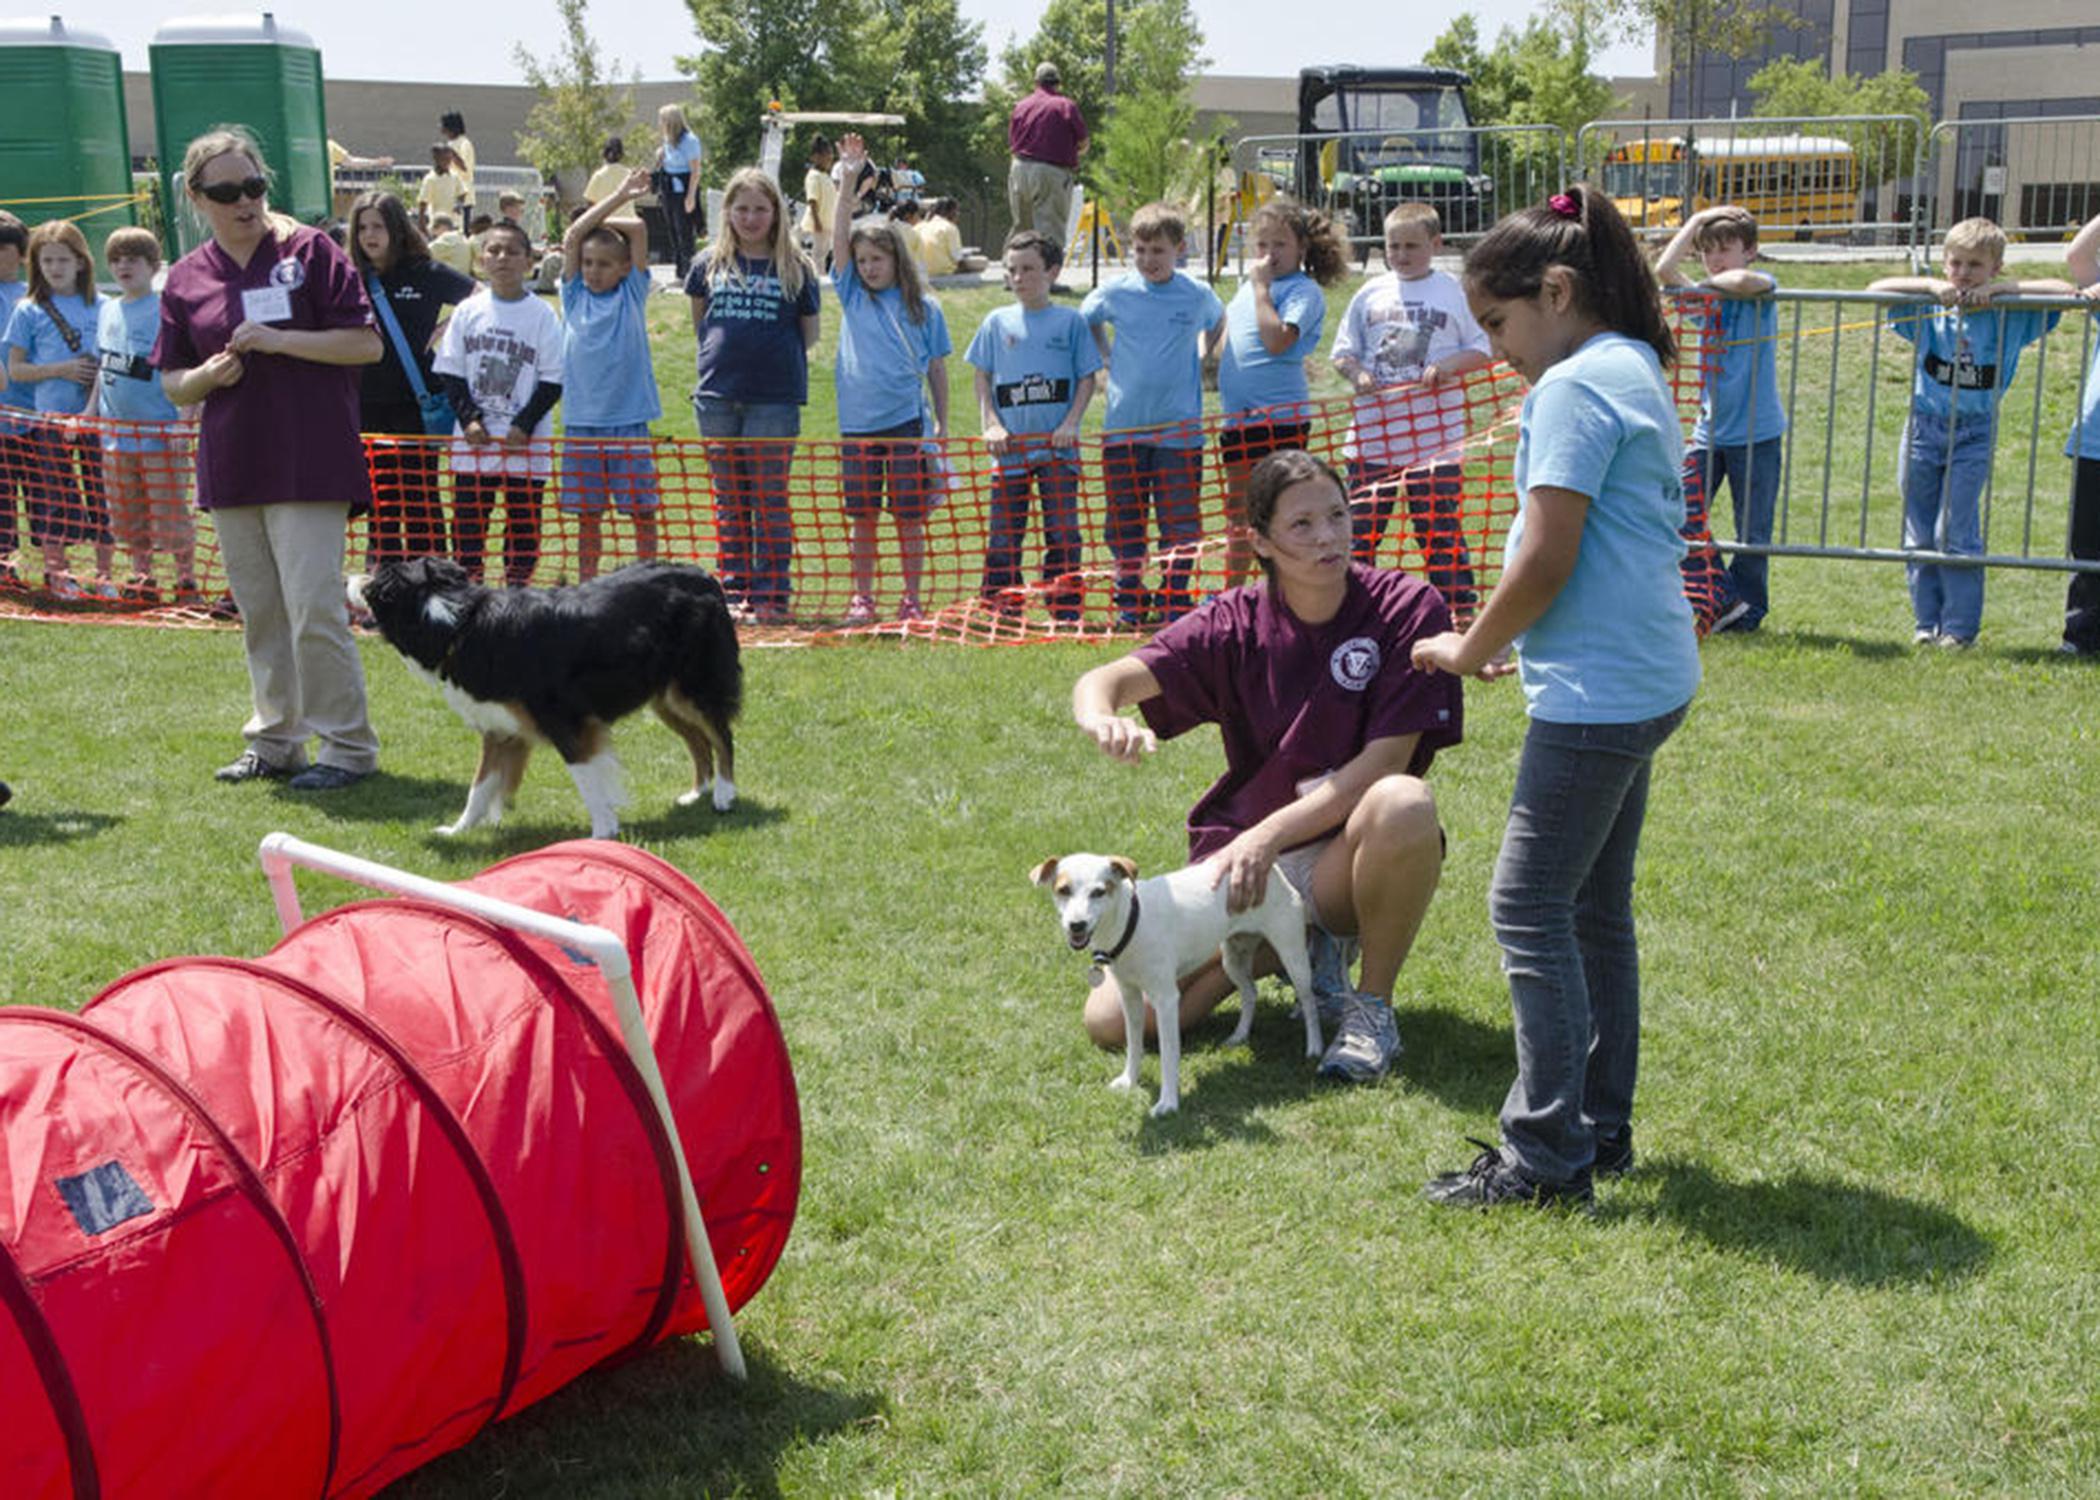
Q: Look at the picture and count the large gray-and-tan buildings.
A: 1